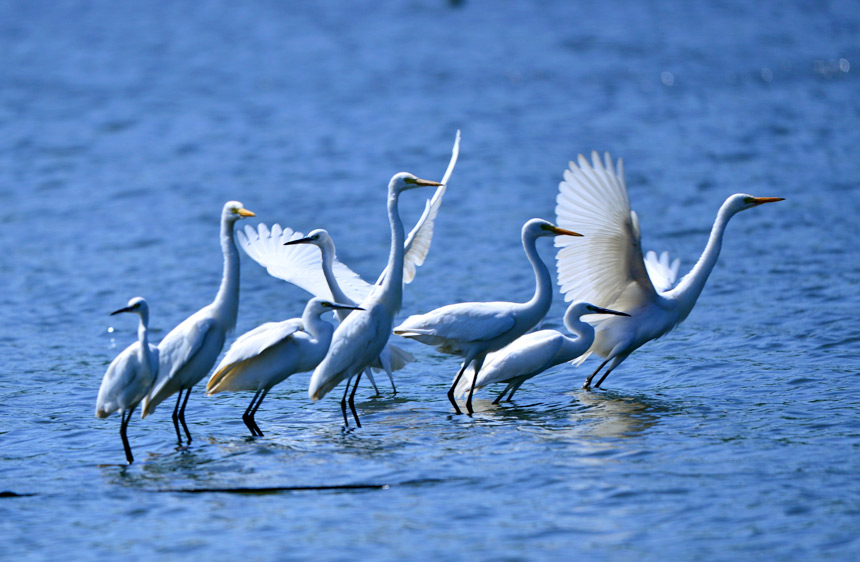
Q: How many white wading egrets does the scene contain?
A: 8